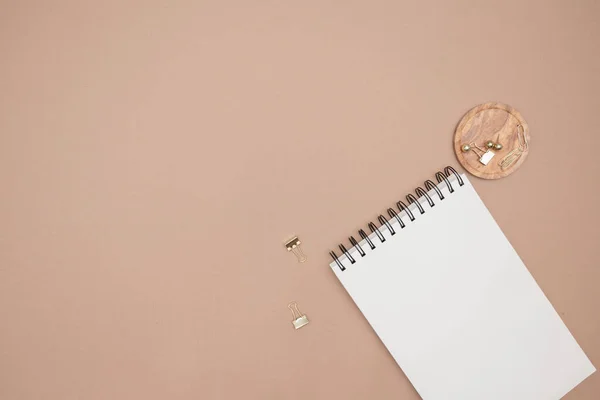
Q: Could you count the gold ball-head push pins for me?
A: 3